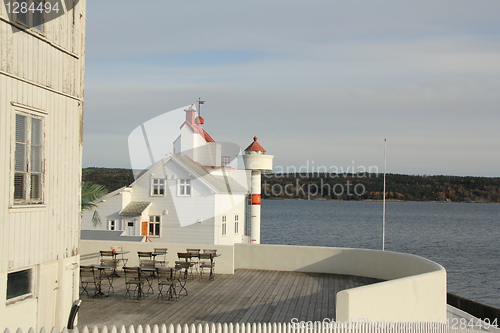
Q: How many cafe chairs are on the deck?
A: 14